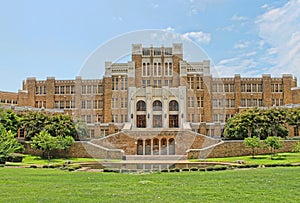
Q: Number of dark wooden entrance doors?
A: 3